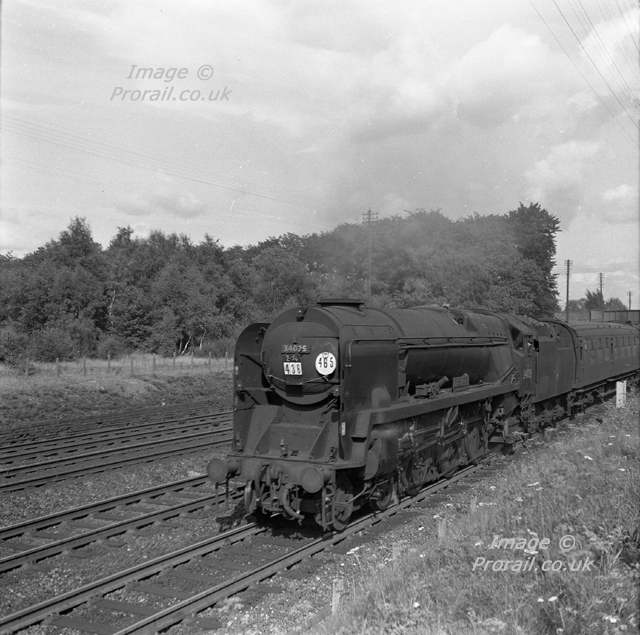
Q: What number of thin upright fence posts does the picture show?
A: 10